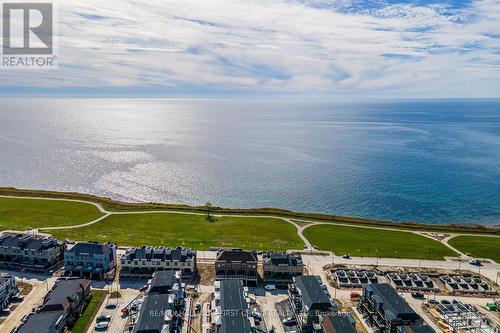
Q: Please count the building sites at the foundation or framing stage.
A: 4